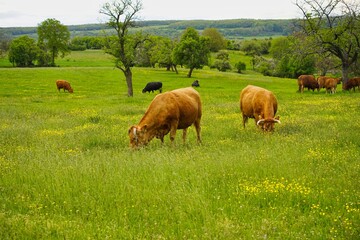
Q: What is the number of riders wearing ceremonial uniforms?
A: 0